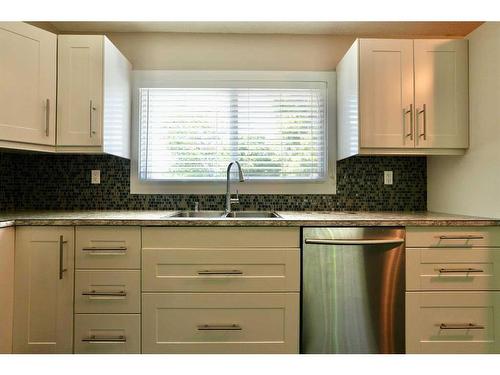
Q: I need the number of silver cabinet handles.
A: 13